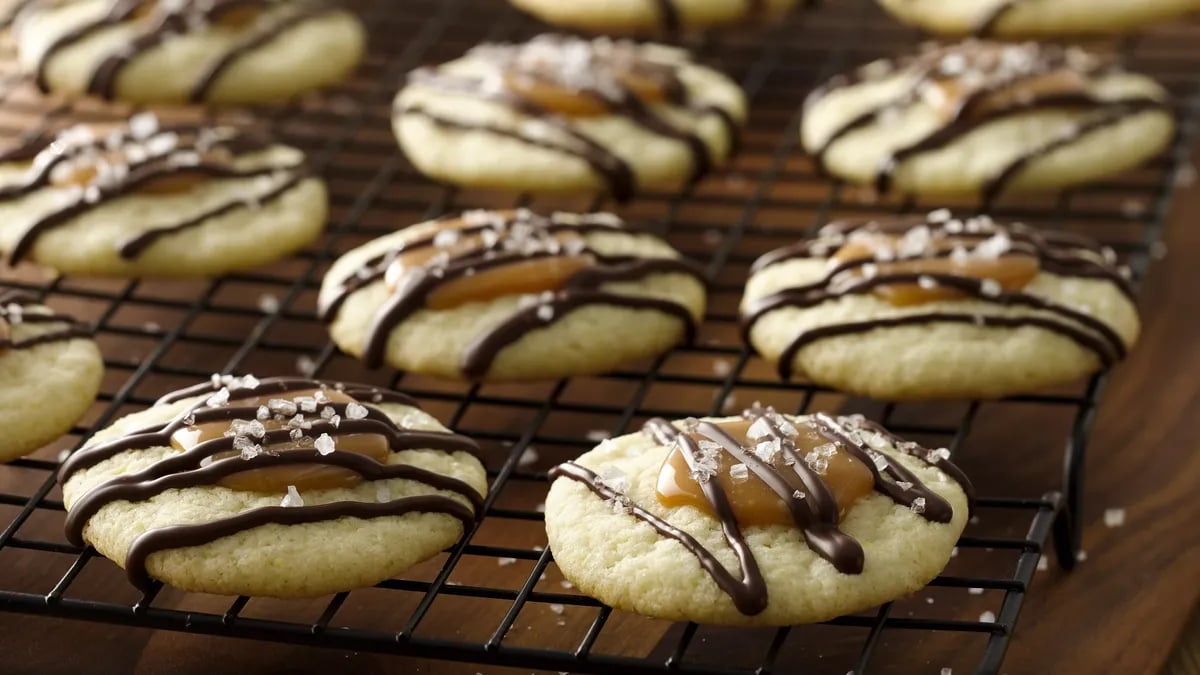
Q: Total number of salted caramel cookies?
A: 11